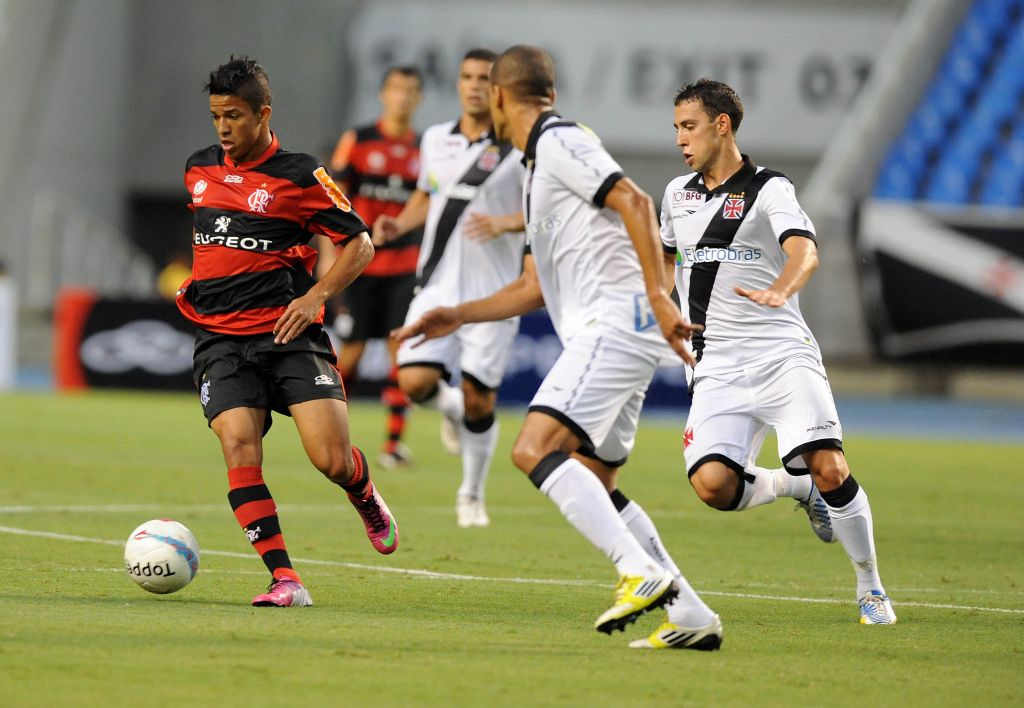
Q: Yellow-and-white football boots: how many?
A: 2